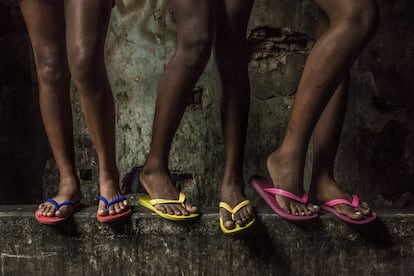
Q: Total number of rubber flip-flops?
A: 6